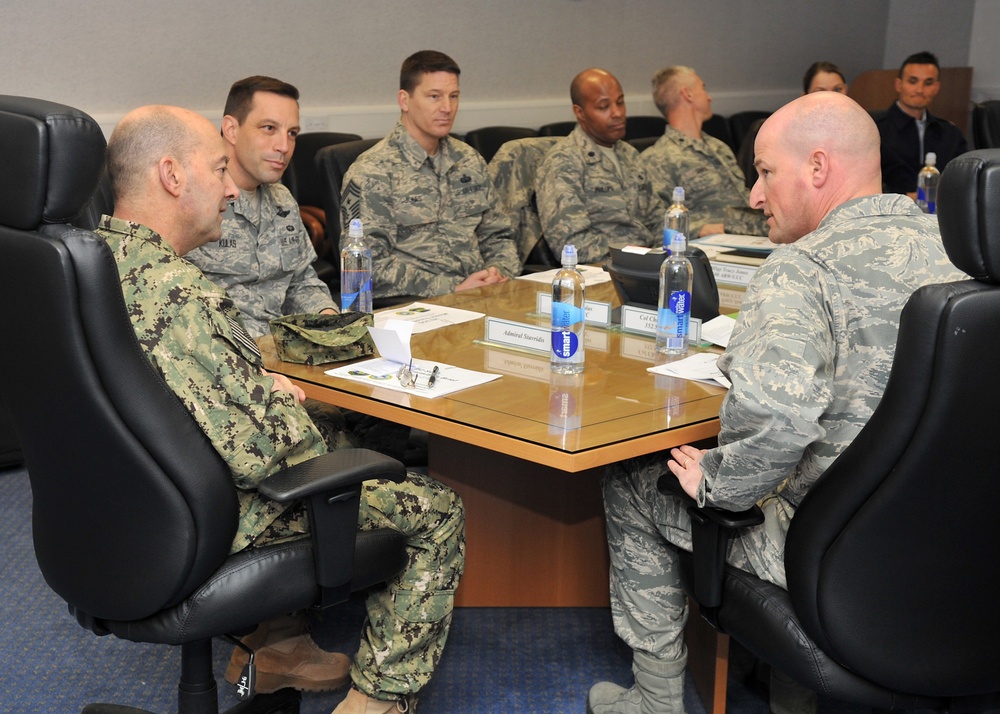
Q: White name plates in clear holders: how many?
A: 4